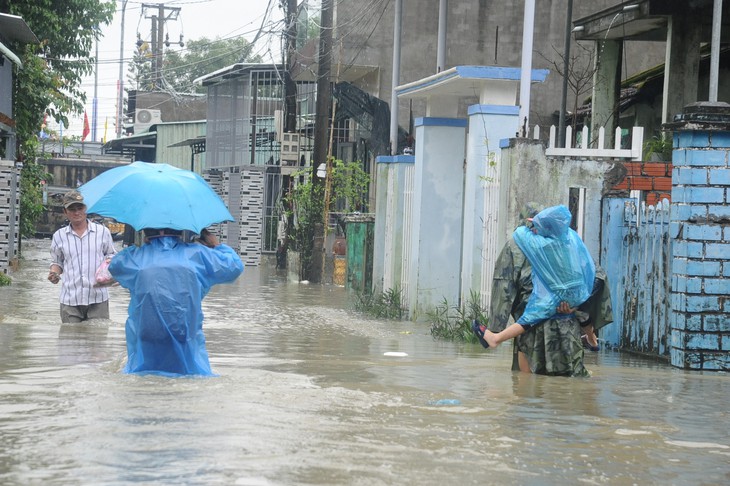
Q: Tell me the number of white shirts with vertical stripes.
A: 1